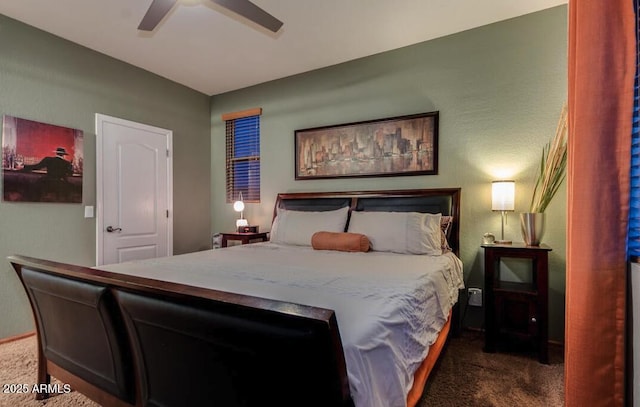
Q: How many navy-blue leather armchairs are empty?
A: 0